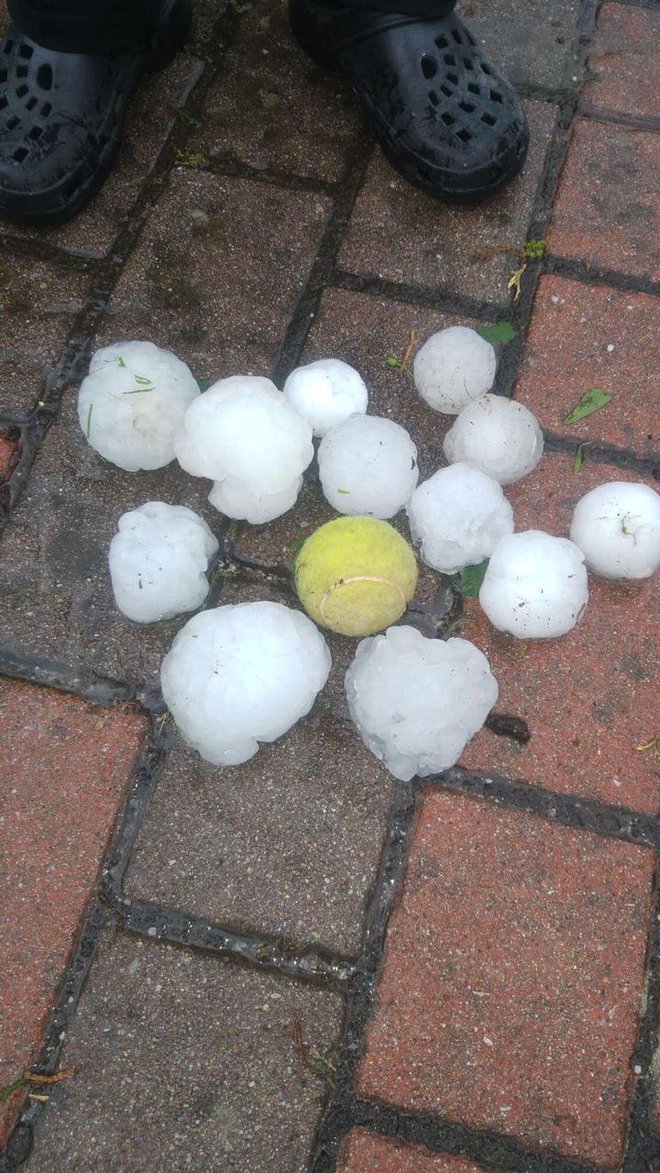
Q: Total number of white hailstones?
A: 12